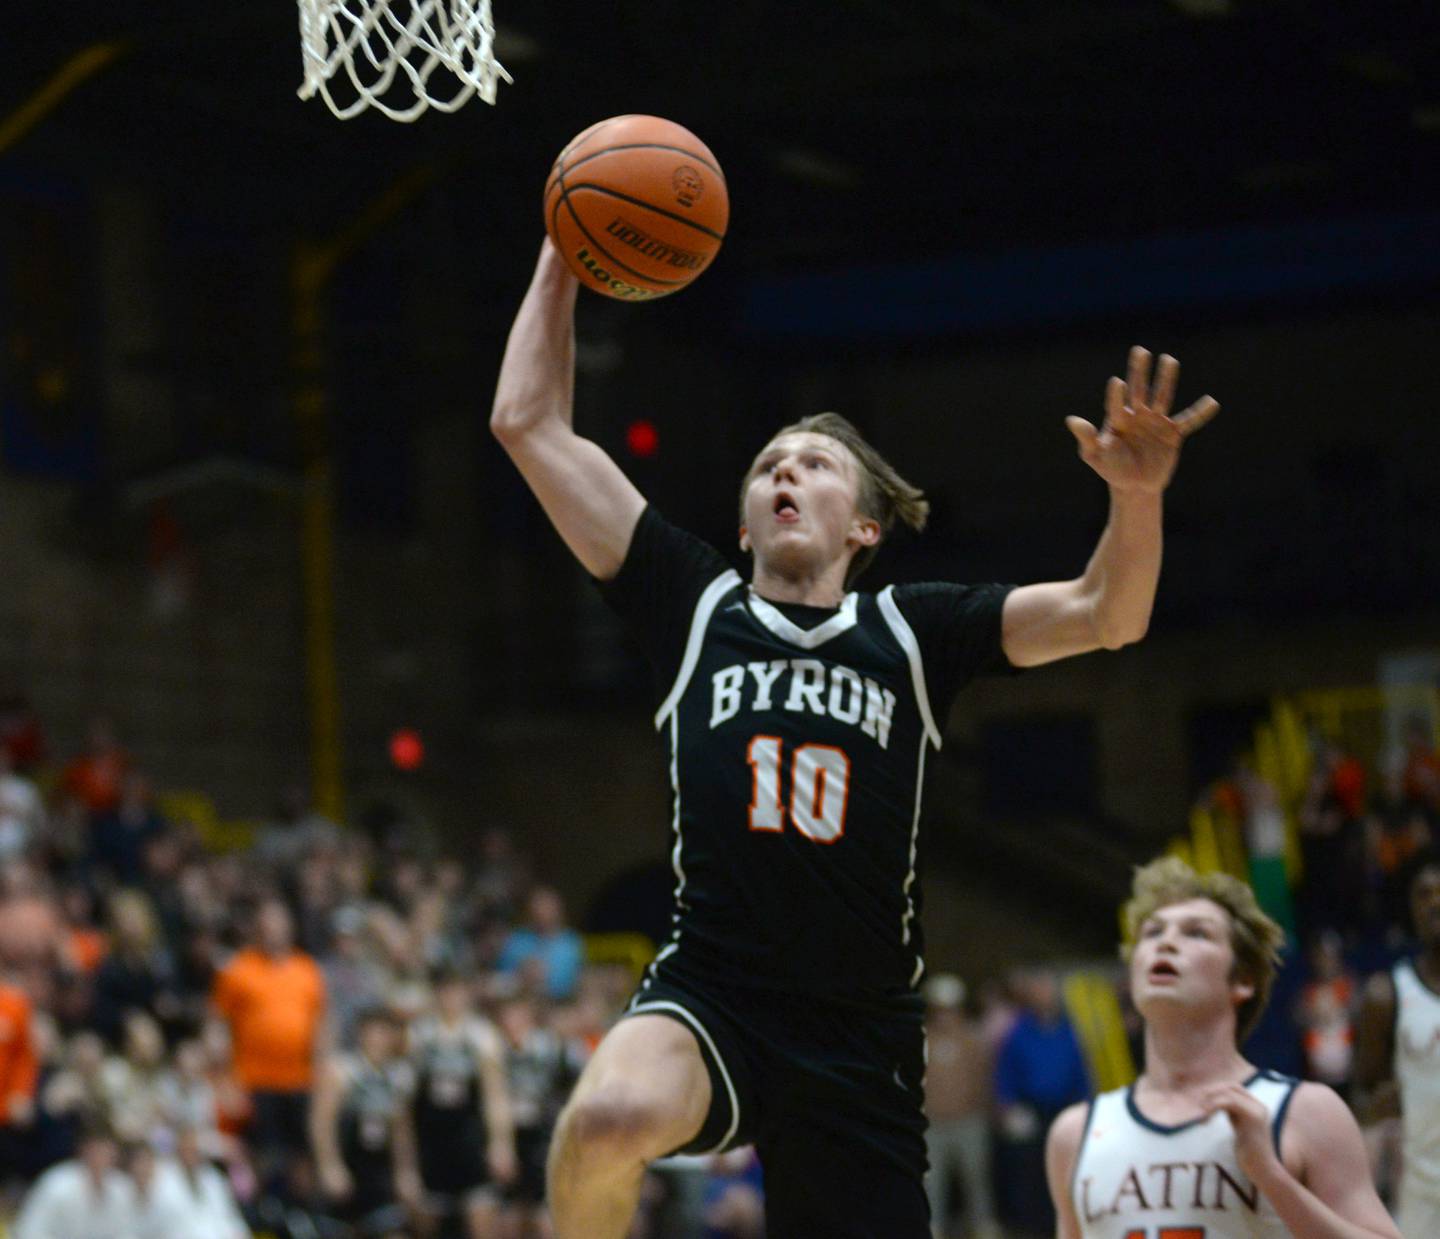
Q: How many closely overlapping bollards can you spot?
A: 0